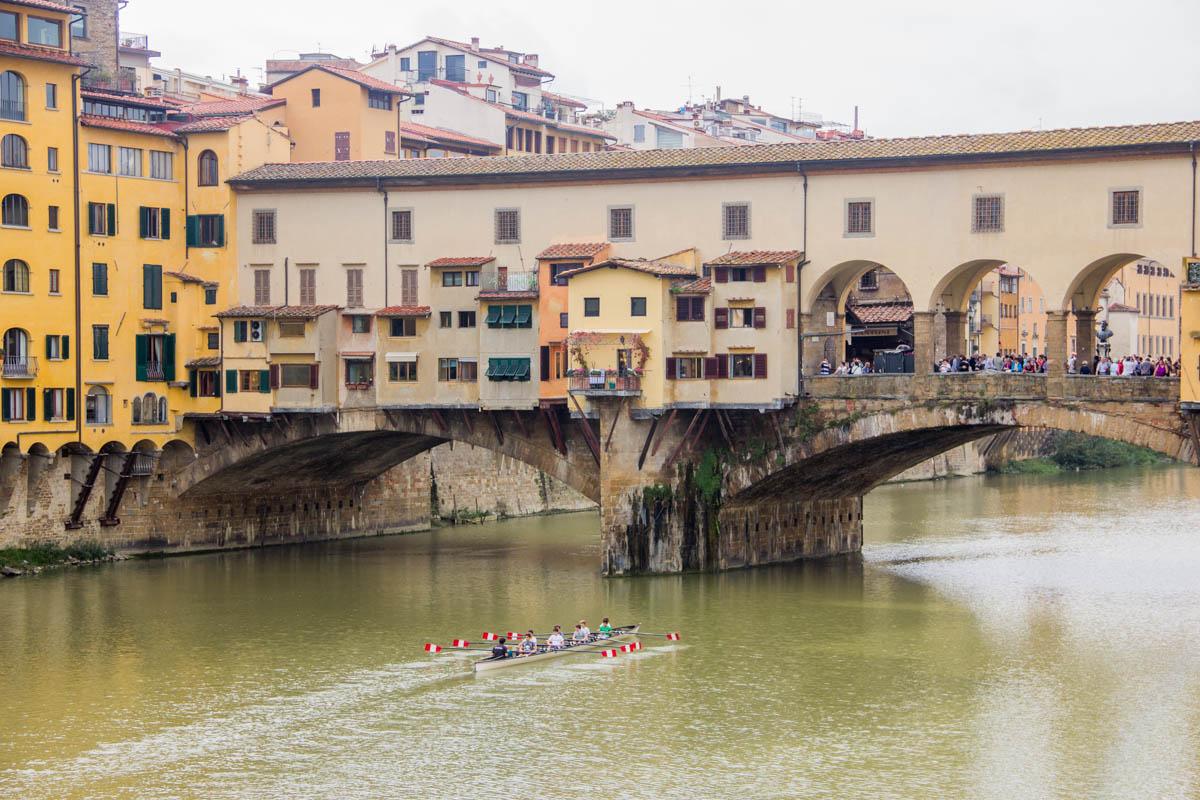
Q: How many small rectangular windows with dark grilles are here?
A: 8